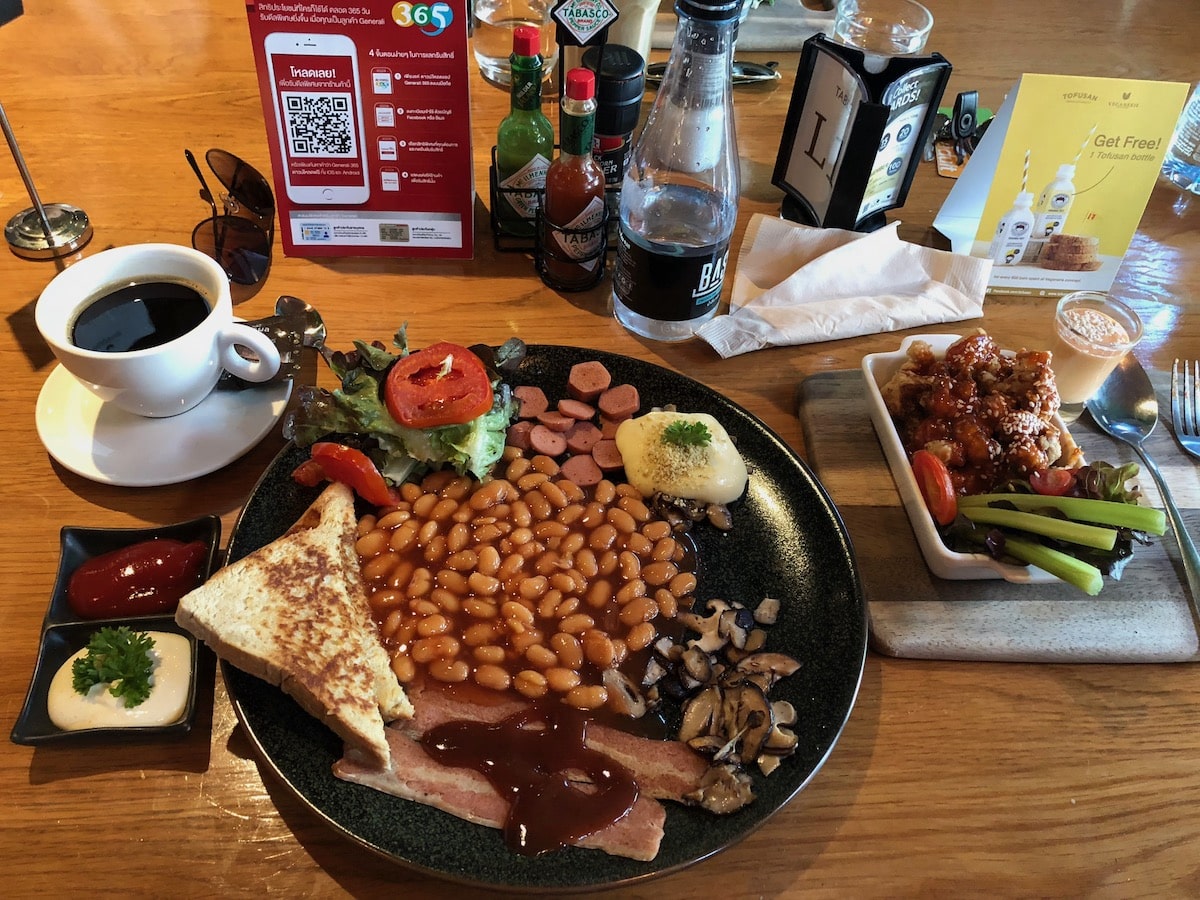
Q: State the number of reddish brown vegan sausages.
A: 11